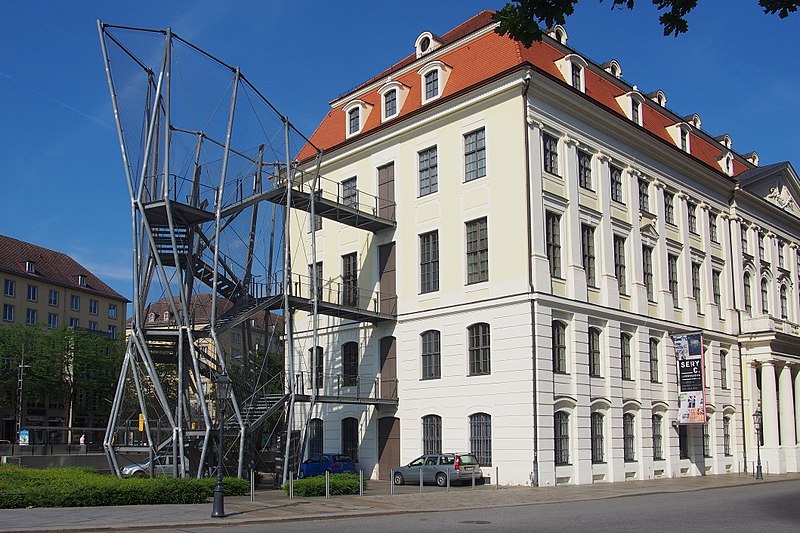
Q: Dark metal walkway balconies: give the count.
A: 3